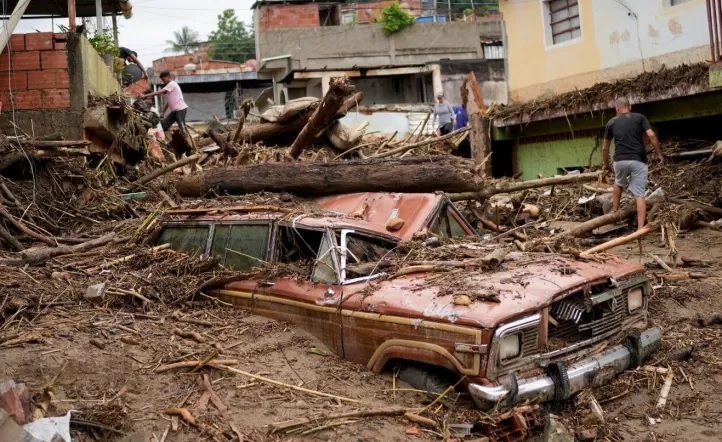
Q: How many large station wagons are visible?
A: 1